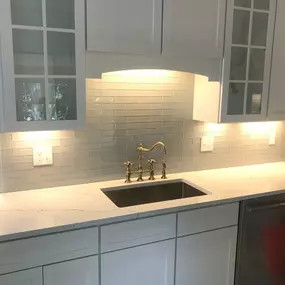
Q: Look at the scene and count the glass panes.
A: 14